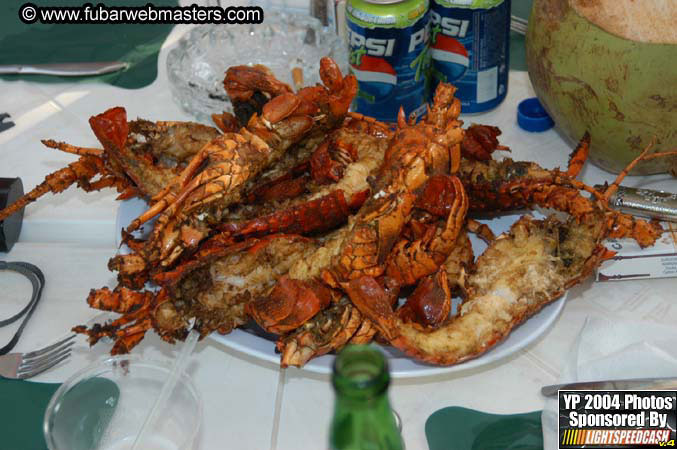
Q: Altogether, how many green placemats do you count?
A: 4